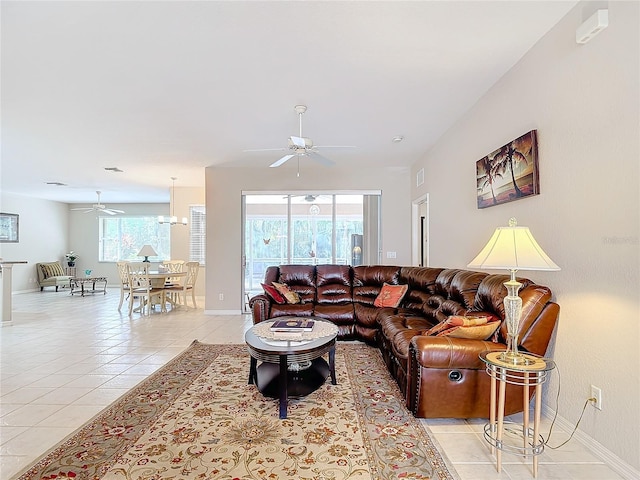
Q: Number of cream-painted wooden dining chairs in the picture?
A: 4